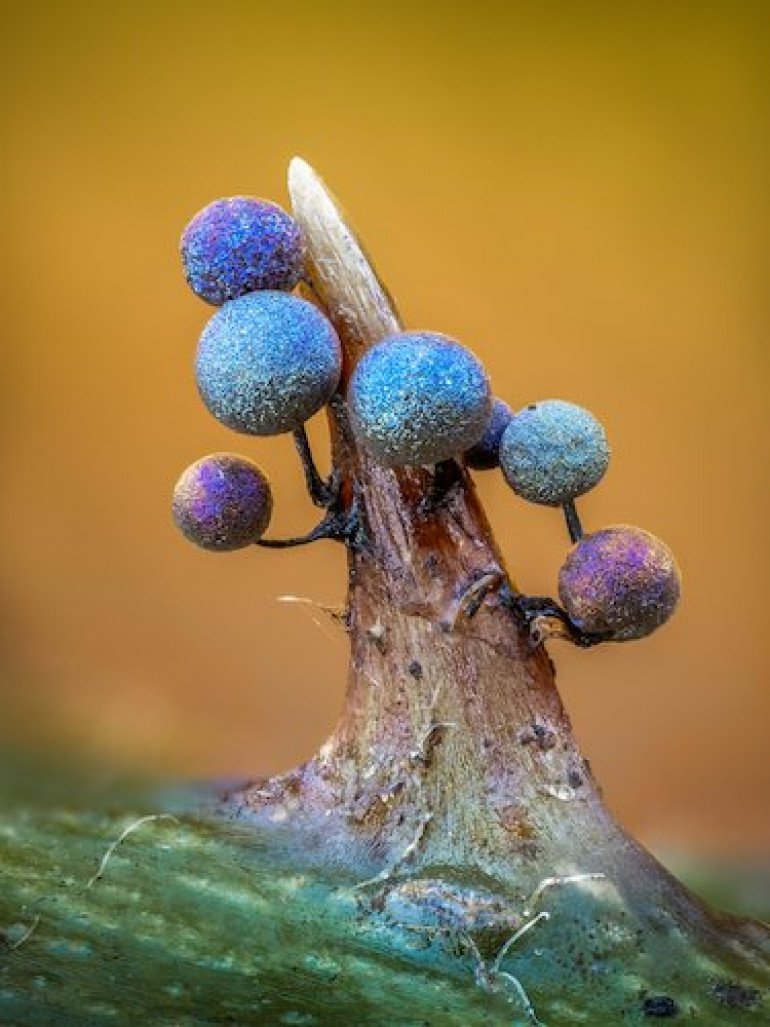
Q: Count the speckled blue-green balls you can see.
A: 3